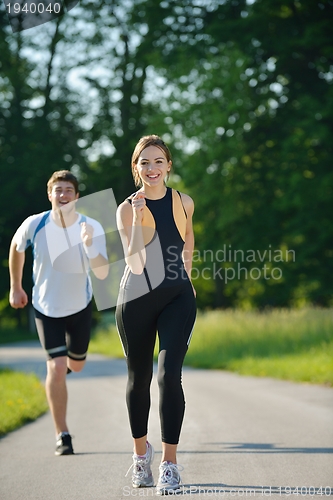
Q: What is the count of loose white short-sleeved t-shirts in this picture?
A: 1